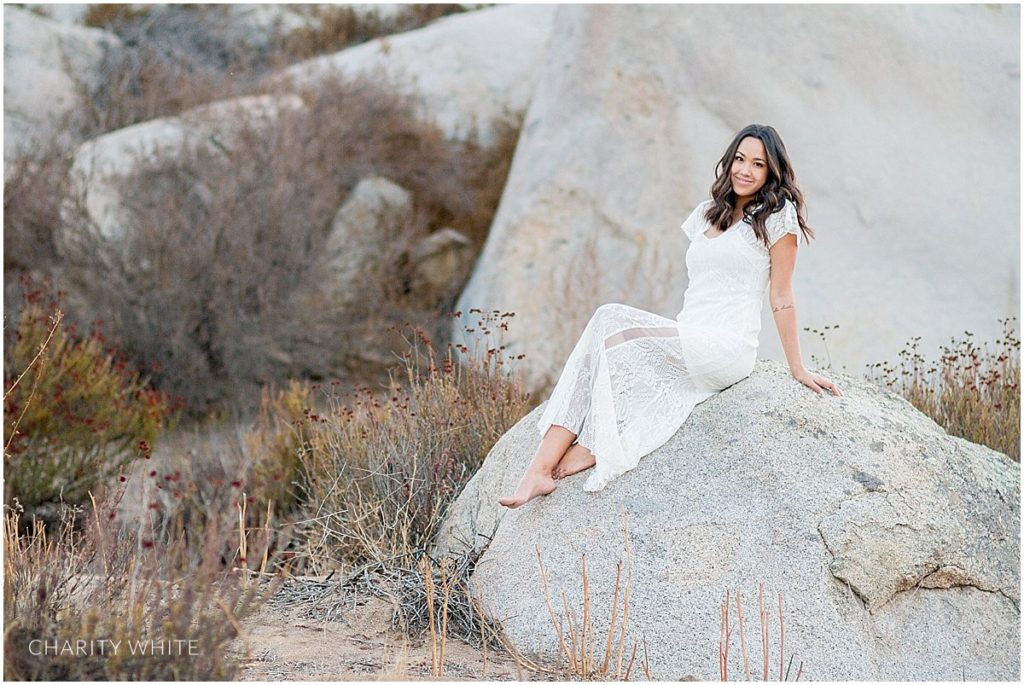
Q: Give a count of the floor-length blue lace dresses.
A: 0